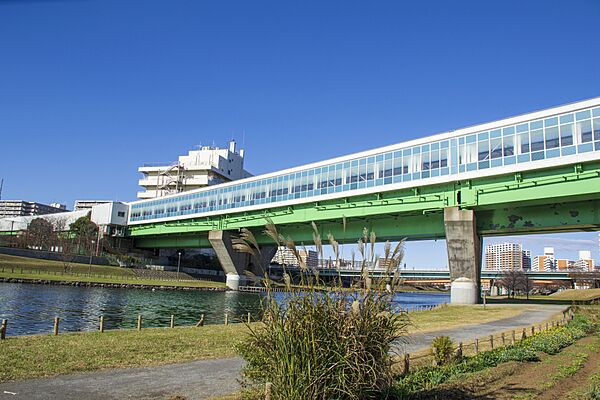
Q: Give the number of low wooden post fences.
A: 2